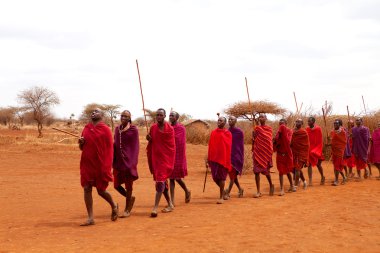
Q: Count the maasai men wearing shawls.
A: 14